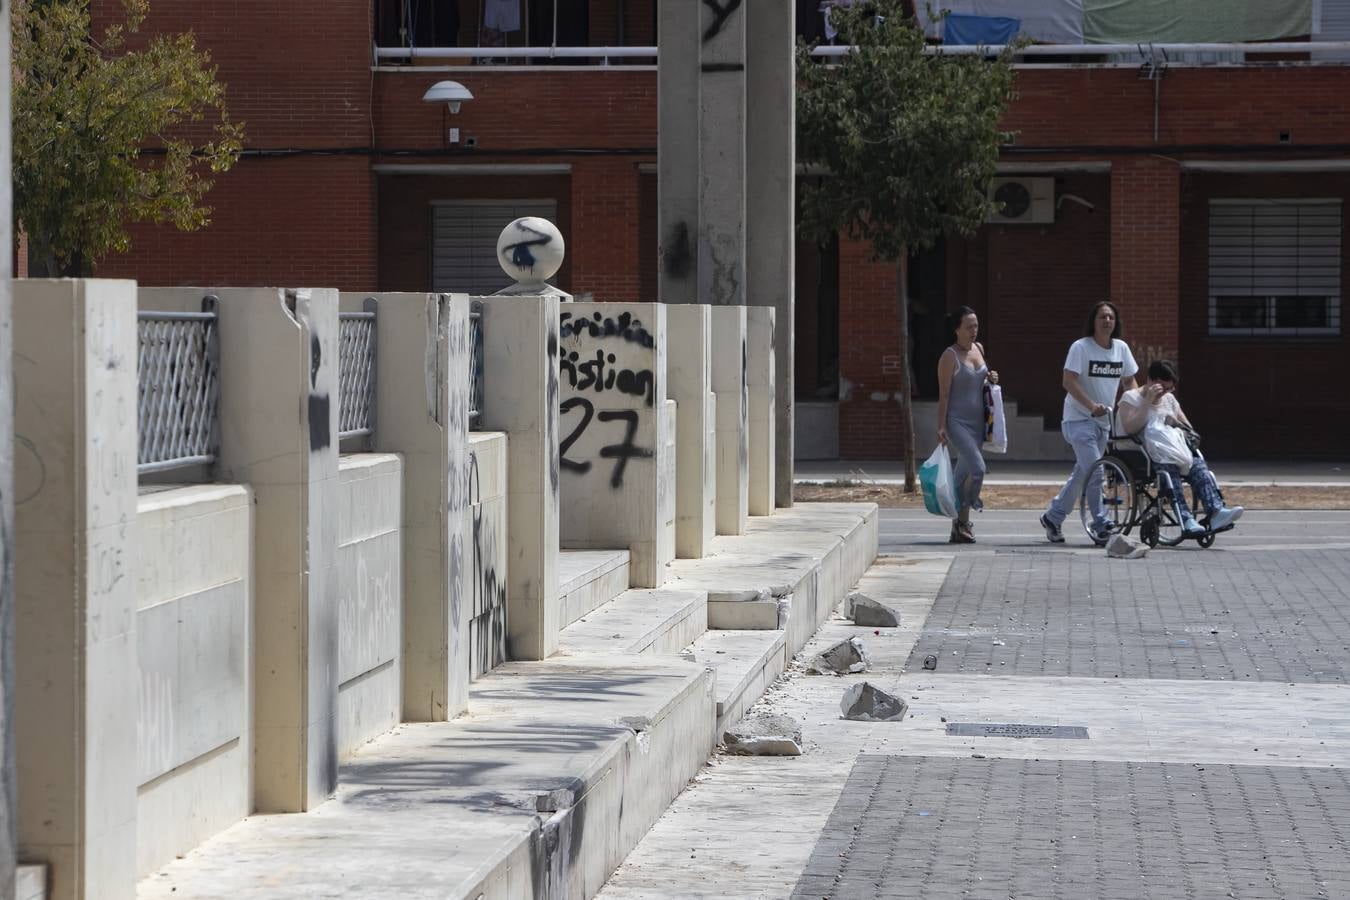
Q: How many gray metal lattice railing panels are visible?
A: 3